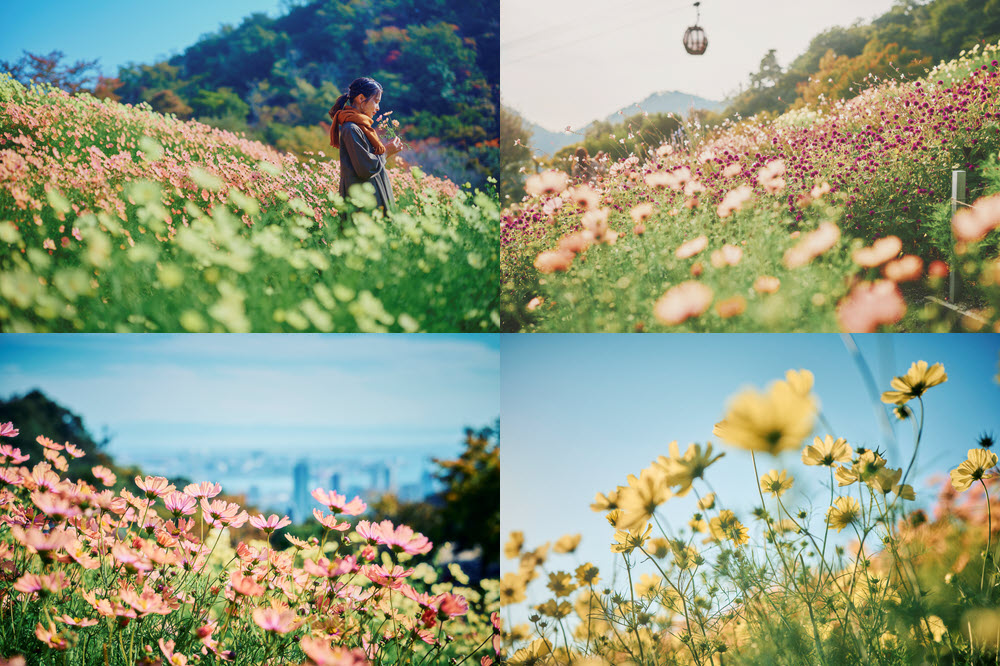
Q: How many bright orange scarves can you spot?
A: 1